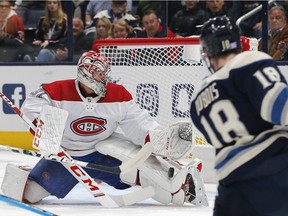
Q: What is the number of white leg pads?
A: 2